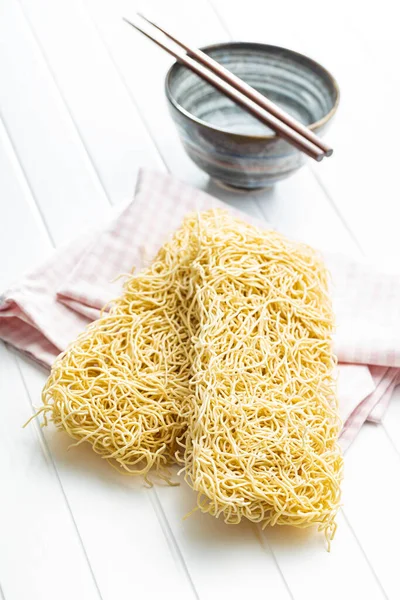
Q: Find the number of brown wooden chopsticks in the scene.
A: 2